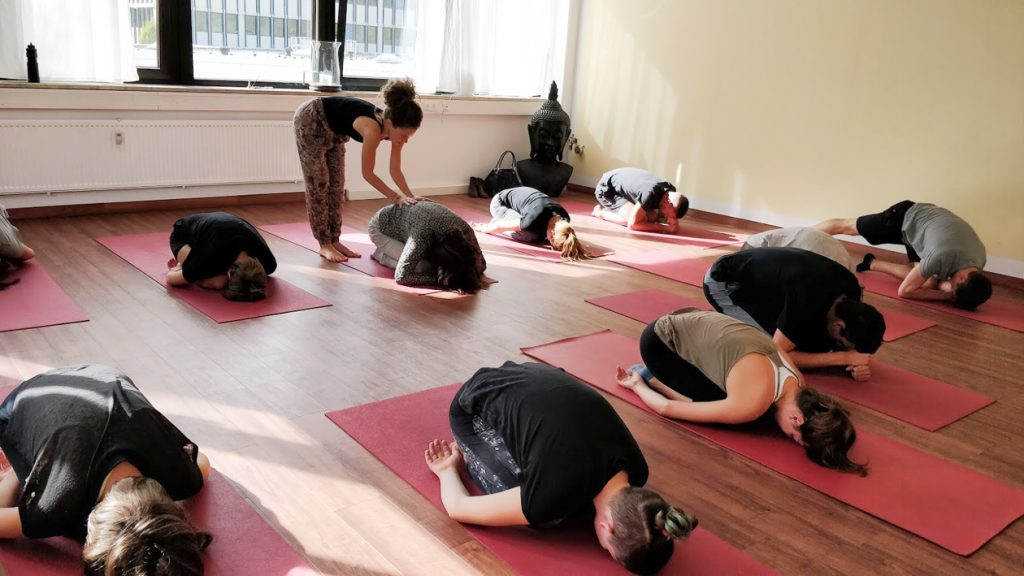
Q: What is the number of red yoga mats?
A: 11